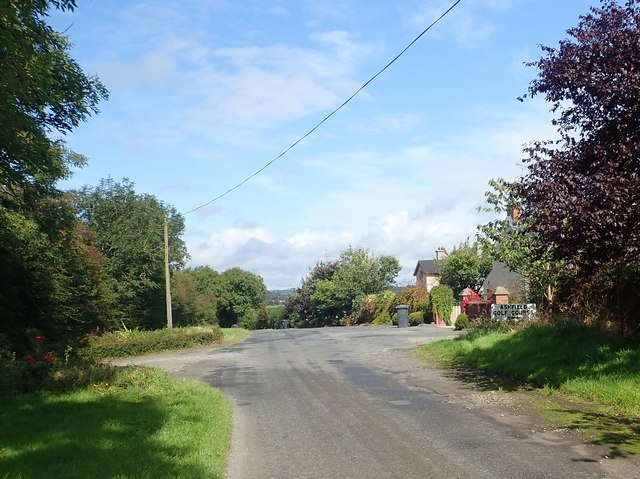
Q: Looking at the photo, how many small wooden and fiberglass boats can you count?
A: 0